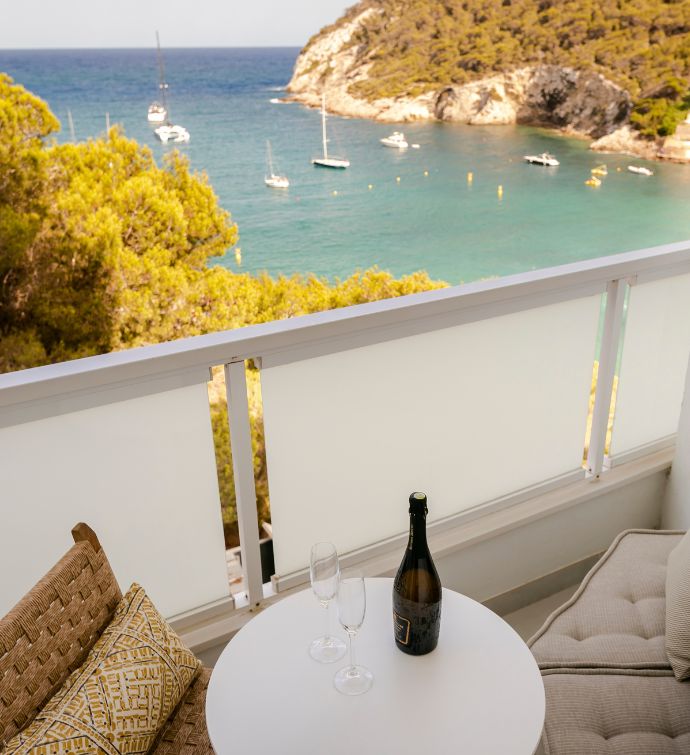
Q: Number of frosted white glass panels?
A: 3